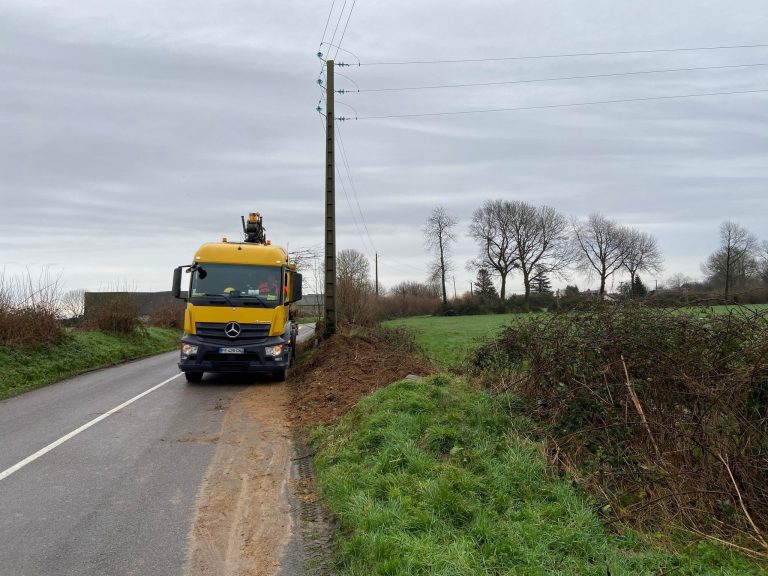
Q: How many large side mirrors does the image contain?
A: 2